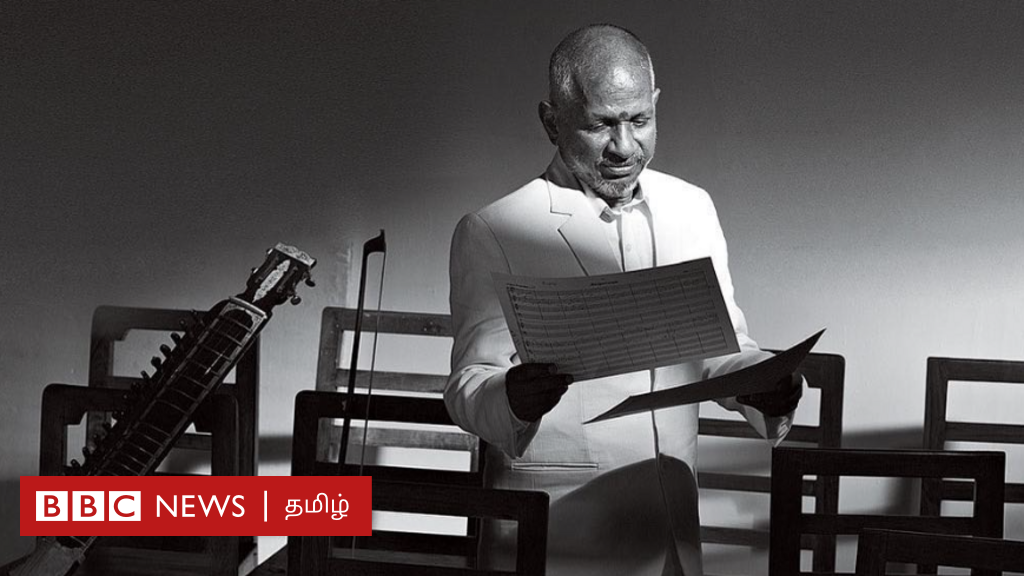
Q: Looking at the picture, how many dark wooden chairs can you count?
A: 9